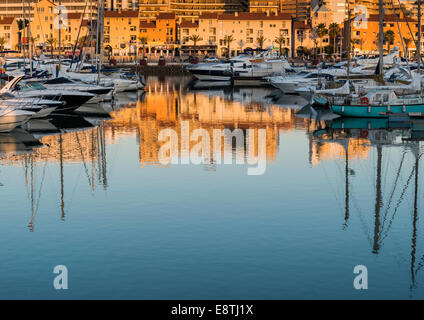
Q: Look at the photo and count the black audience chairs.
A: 0